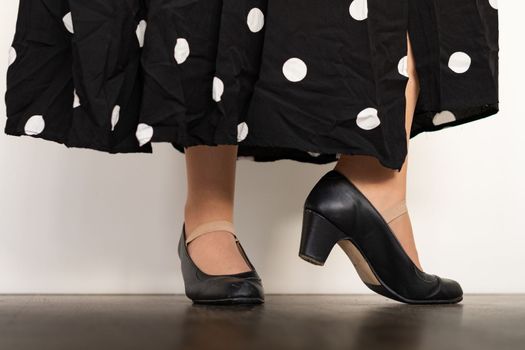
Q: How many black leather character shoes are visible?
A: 2